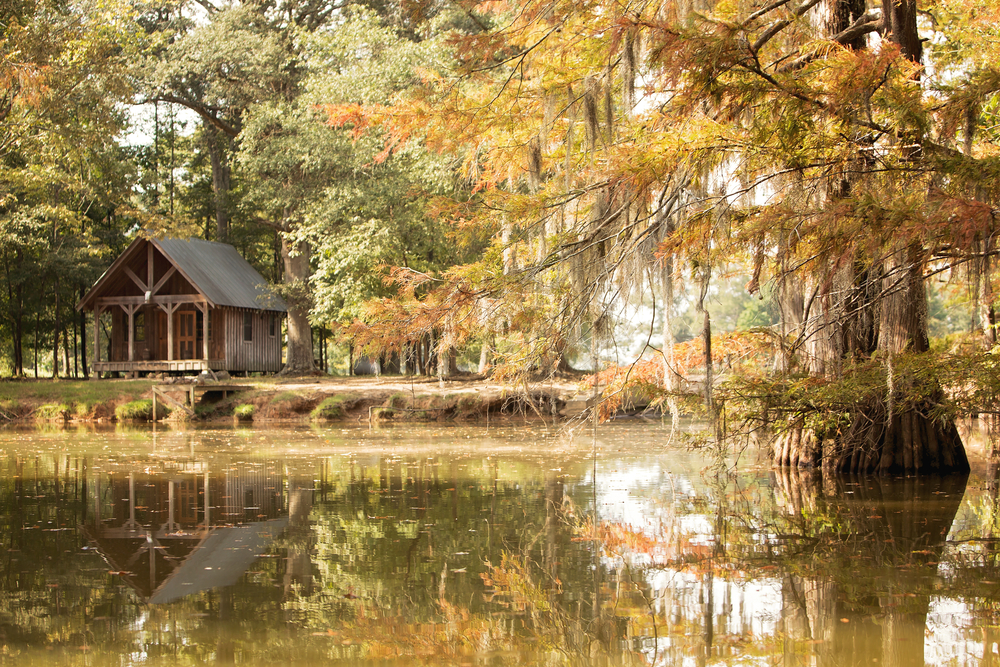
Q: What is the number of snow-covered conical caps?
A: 0